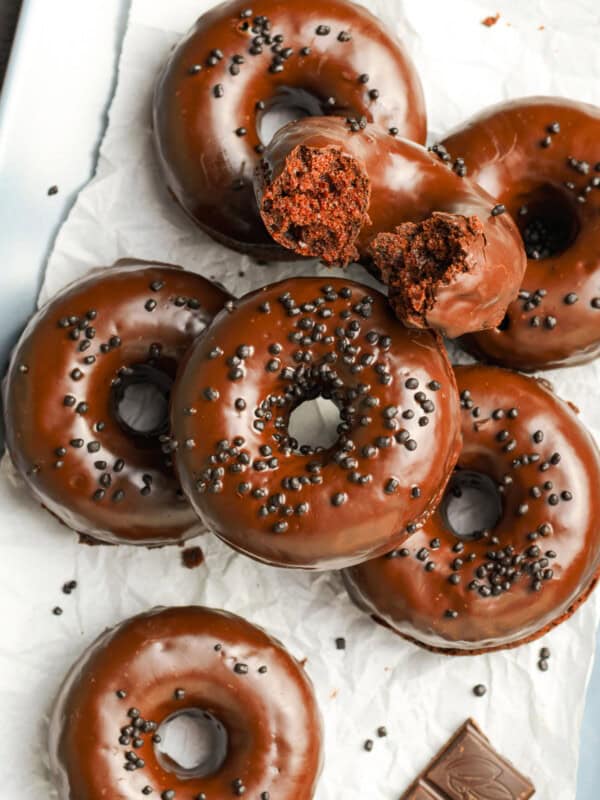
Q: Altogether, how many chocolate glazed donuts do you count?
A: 7